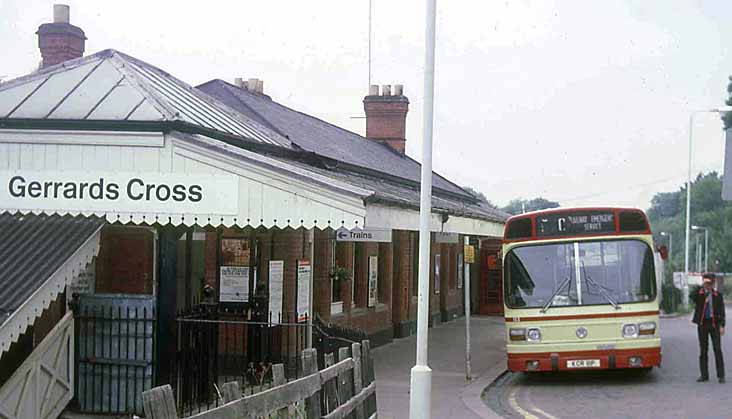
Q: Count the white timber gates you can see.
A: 1